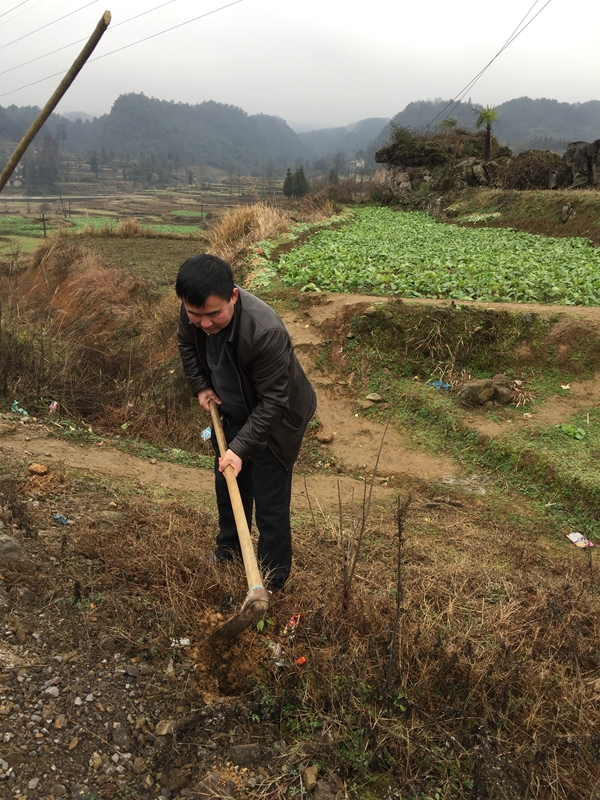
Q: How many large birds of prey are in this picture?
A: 0